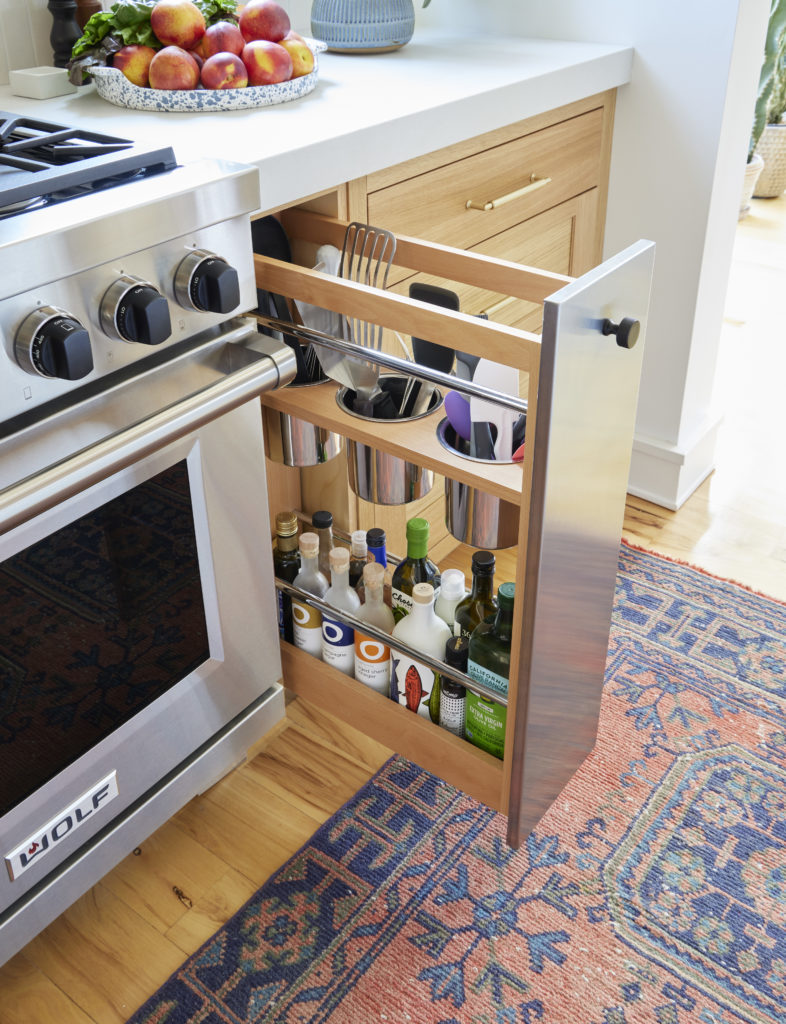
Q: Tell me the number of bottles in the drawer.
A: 13